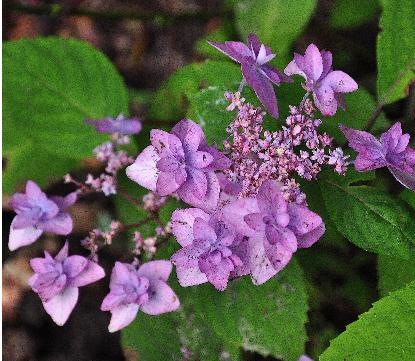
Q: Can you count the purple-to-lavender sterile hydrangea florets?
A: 10